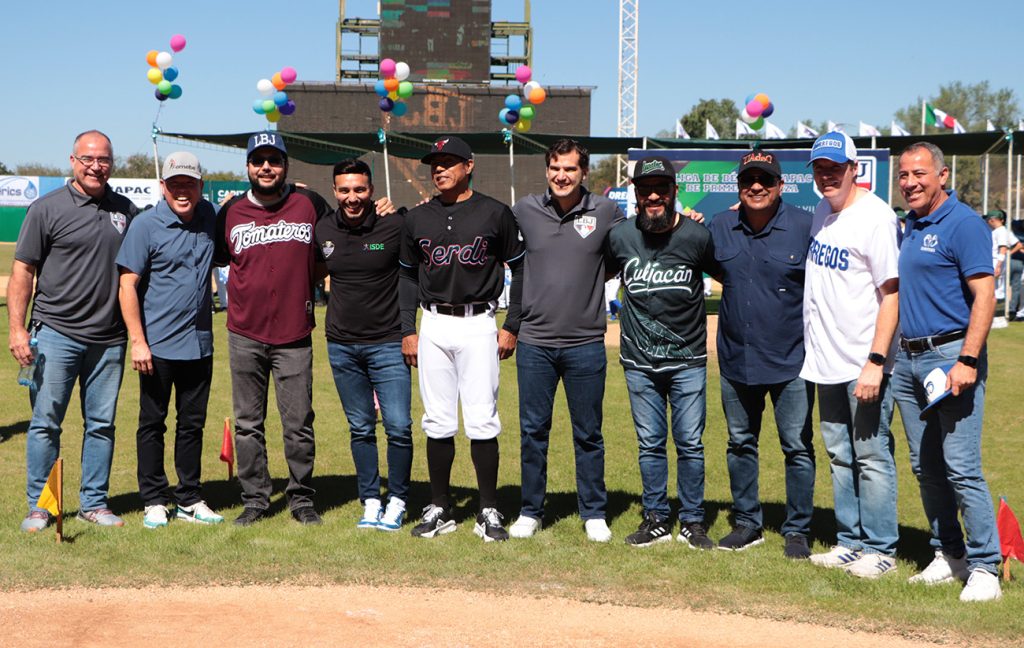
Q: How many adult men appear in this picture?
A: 10